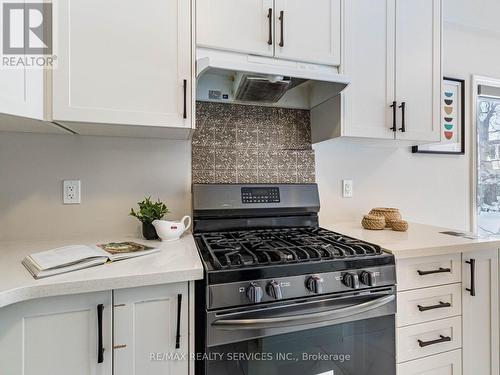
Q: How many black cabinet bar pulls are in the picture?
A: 11